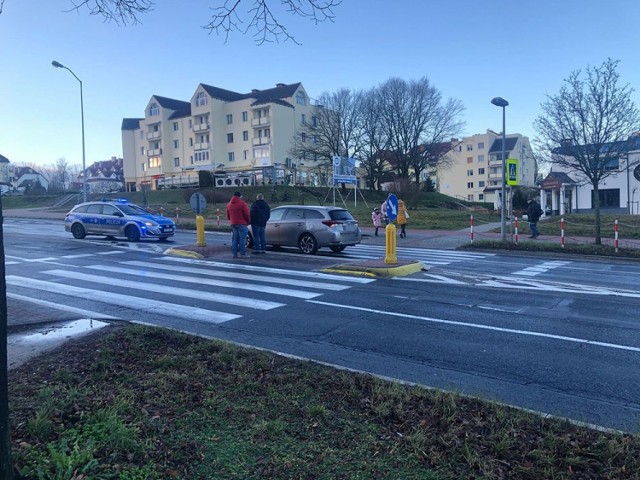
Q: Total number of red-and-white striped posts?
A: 8